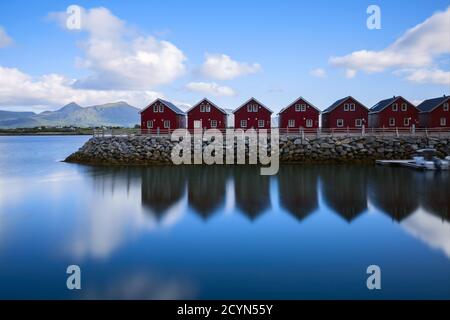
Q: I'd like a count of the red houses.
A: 7